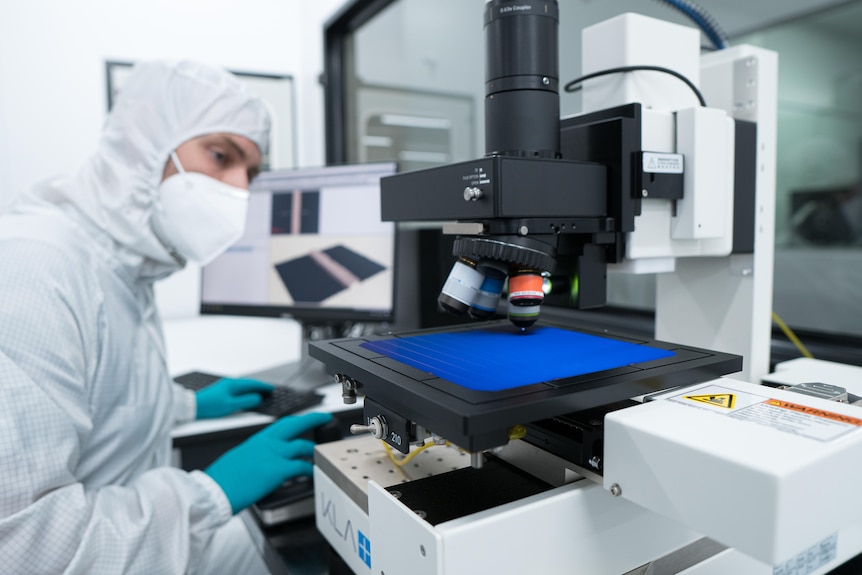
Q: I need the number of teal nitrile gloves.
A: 2